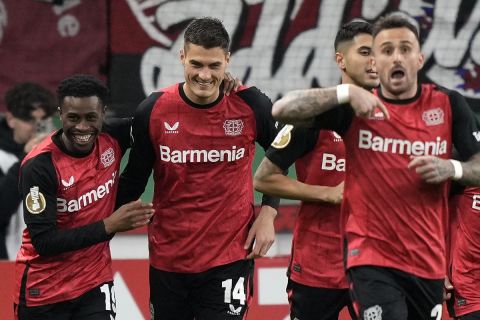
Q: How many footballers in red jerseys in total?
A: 5